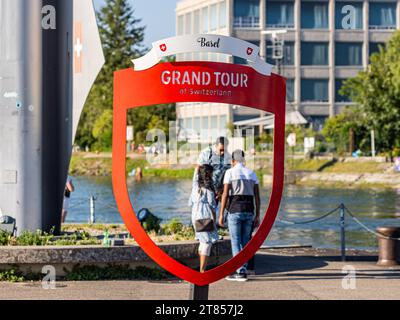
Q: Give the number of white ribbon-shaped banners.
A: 1